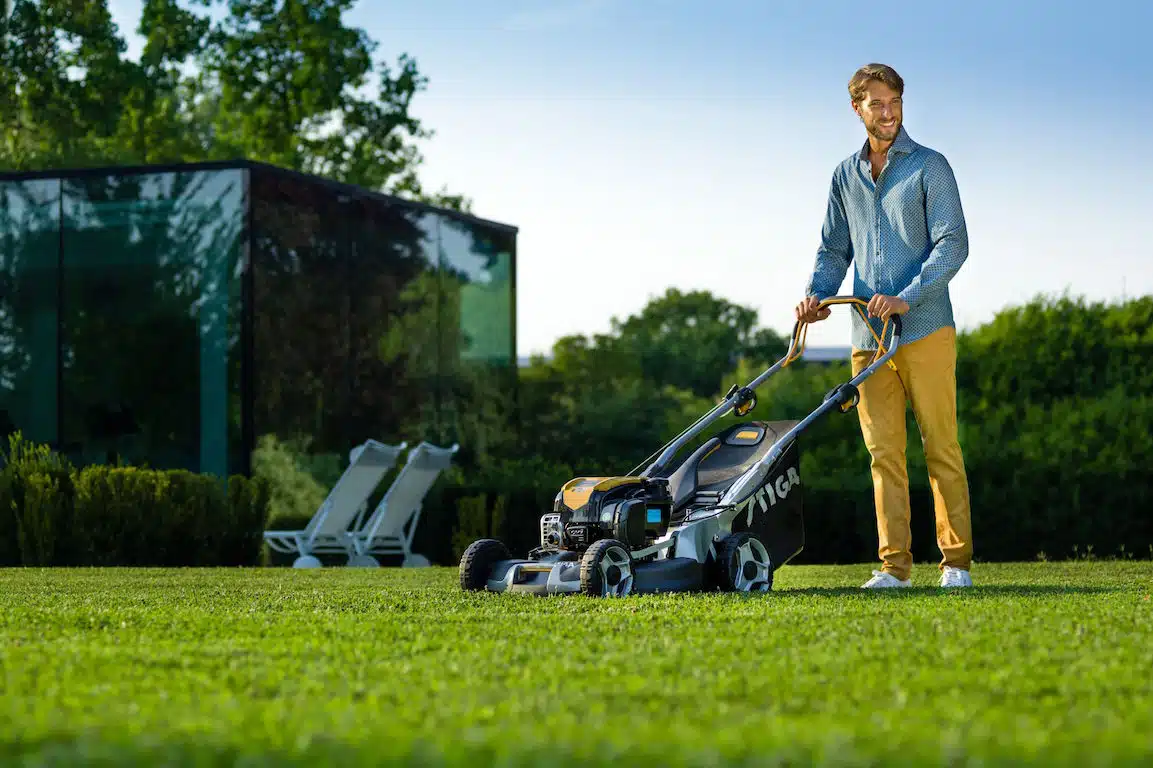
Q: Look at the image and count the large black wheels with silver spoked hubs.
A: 2